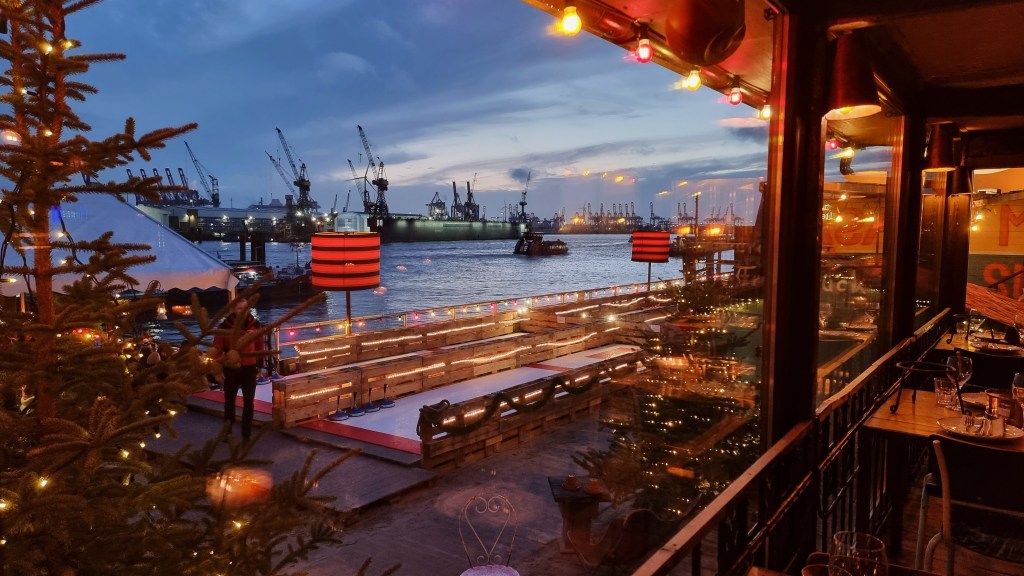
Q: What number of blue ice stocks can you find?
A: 6